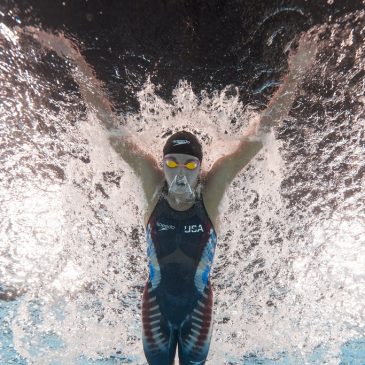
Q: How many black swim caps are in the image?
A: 1